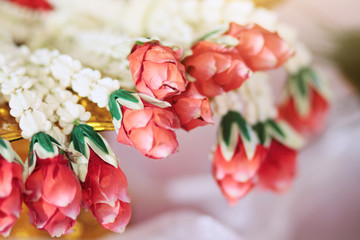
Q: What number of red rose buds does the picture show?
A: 11